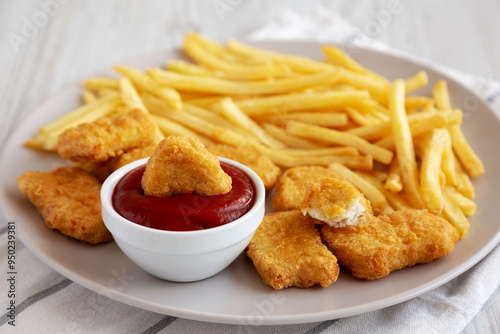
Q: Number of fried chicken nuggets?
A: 9